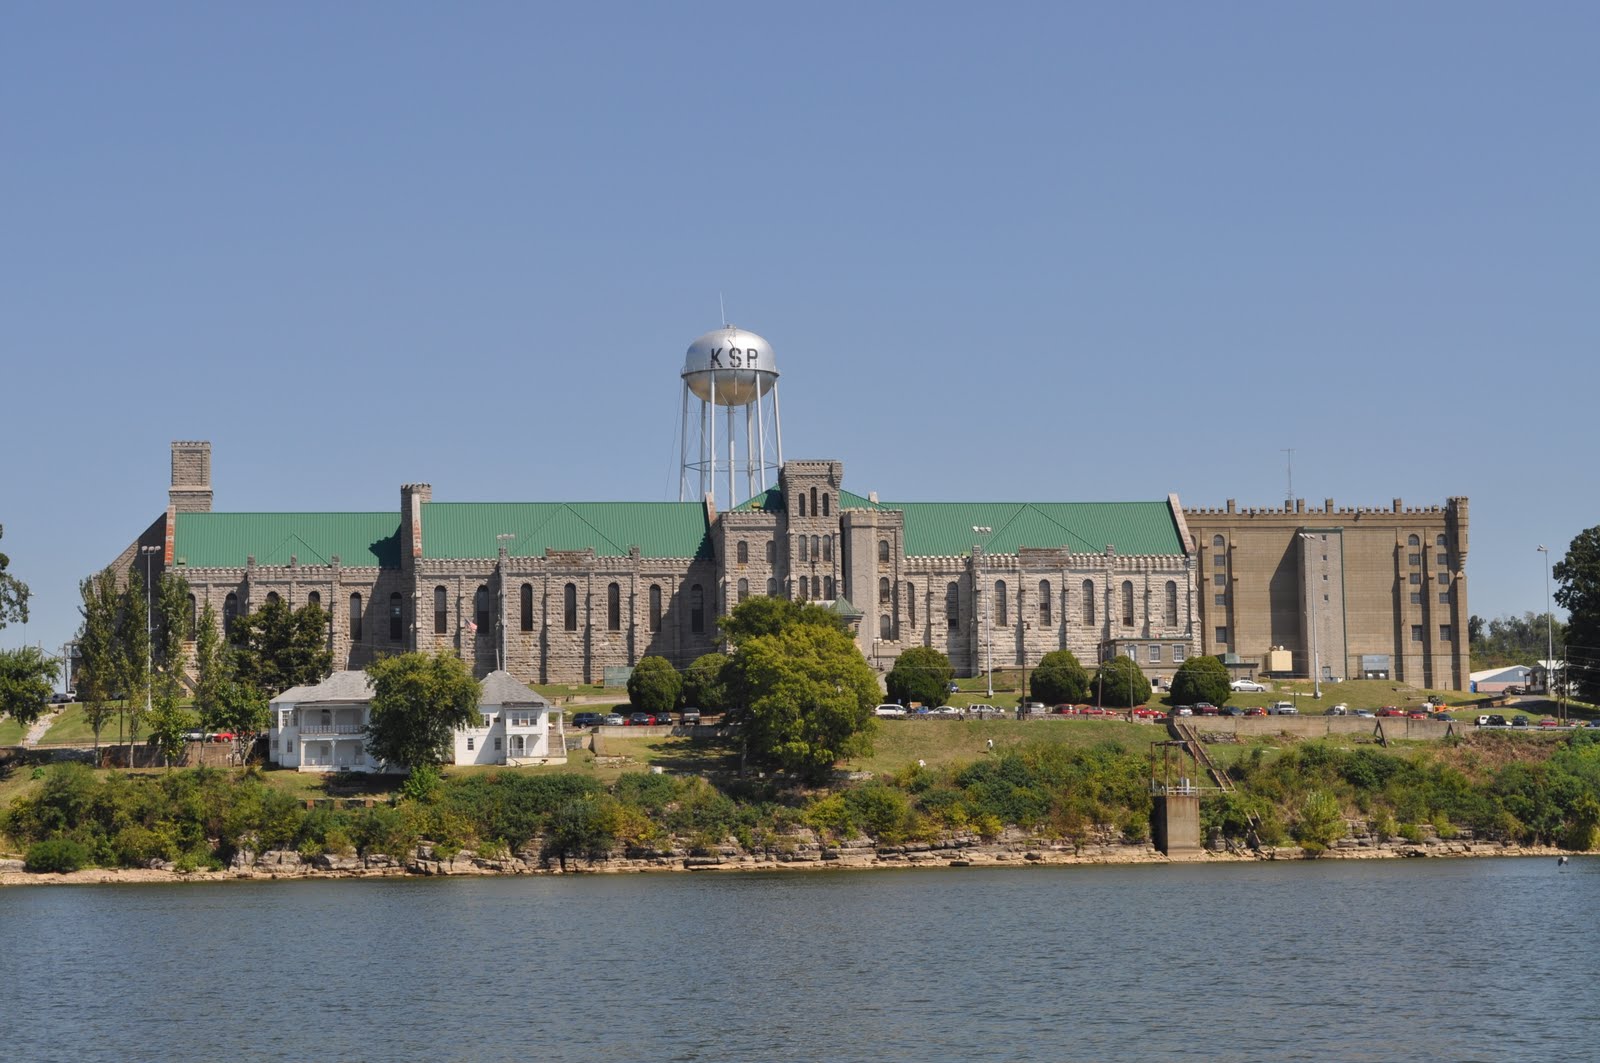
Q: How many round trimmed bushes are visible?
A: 6